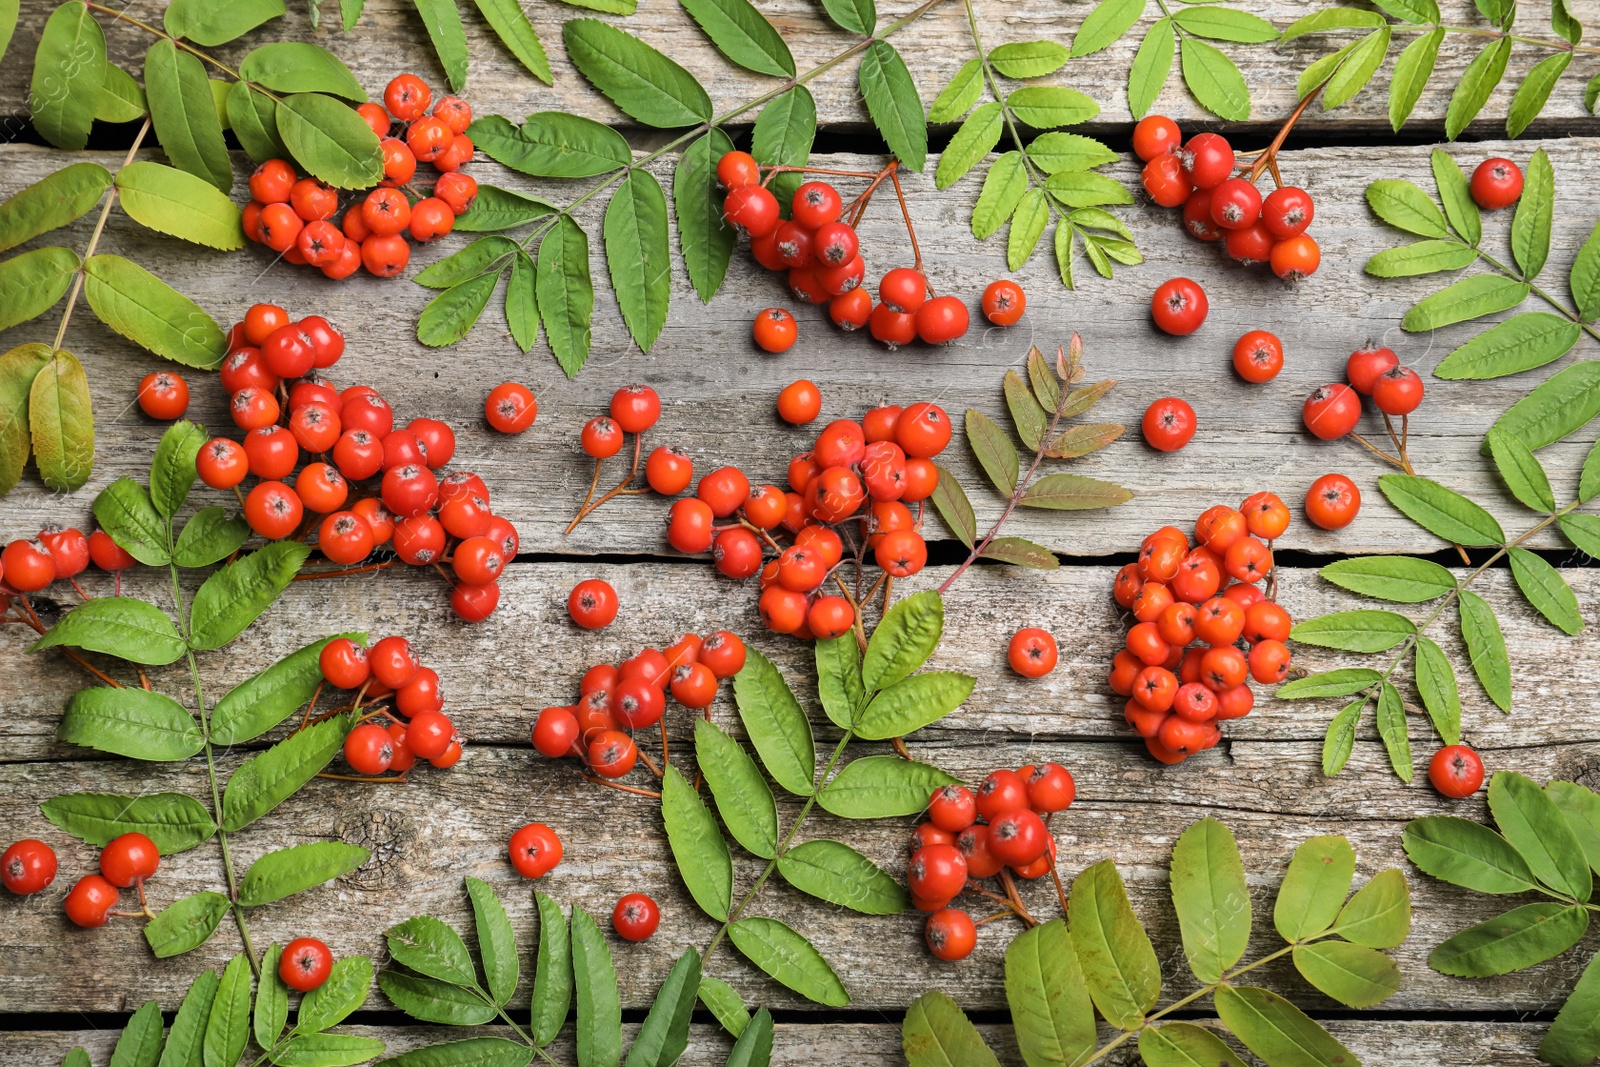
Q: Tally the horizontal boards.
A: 4